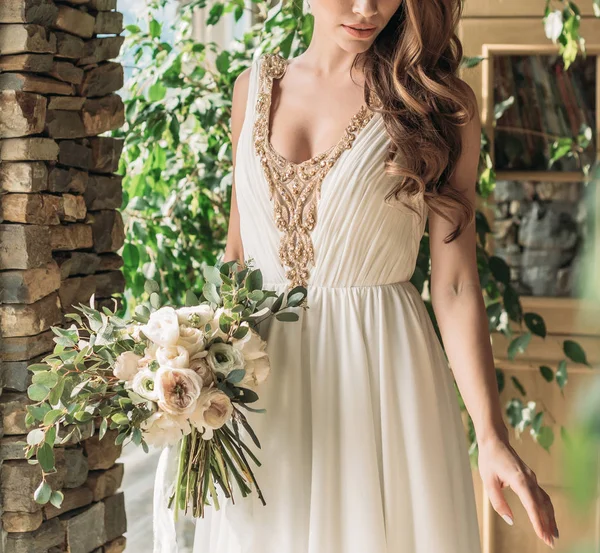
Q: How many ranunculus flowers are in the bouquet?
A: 2